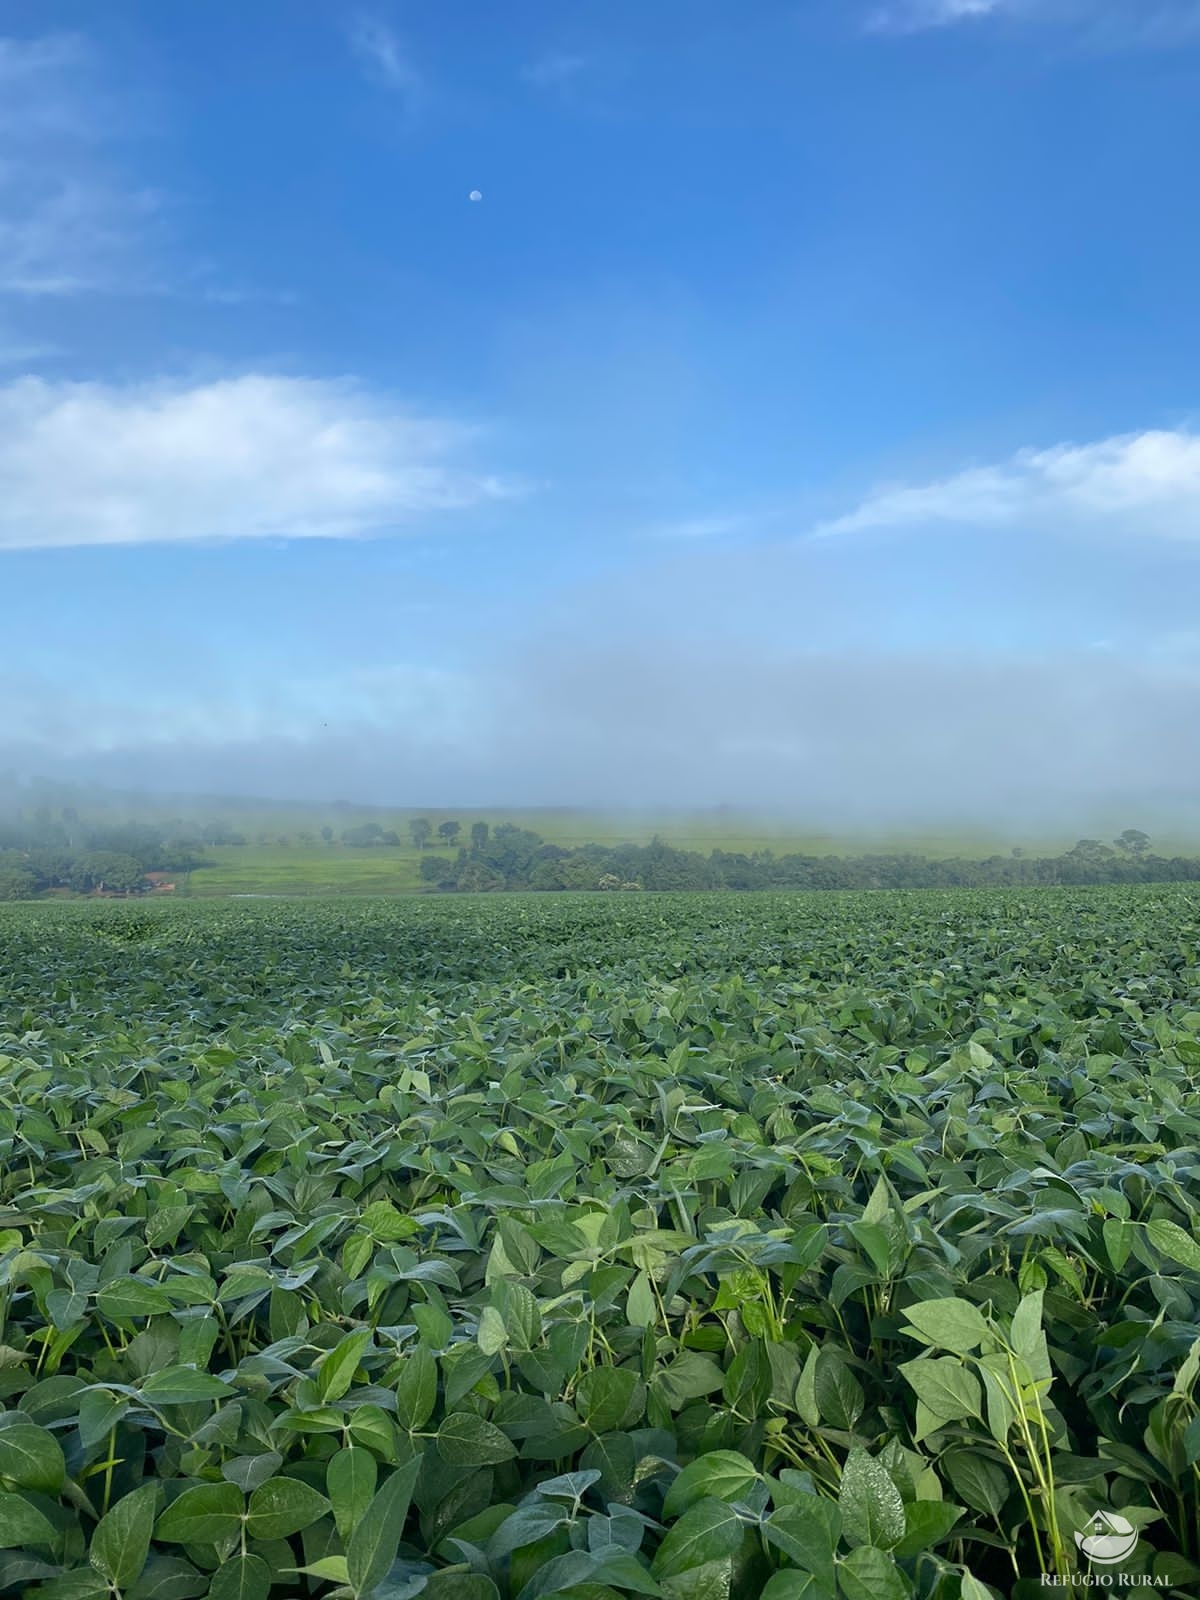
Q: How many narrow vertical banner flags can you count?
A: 0